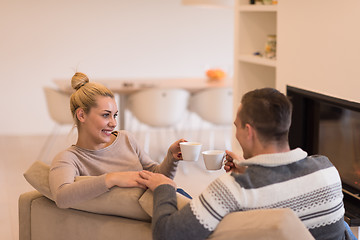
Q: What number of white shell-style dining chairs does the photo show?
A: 3